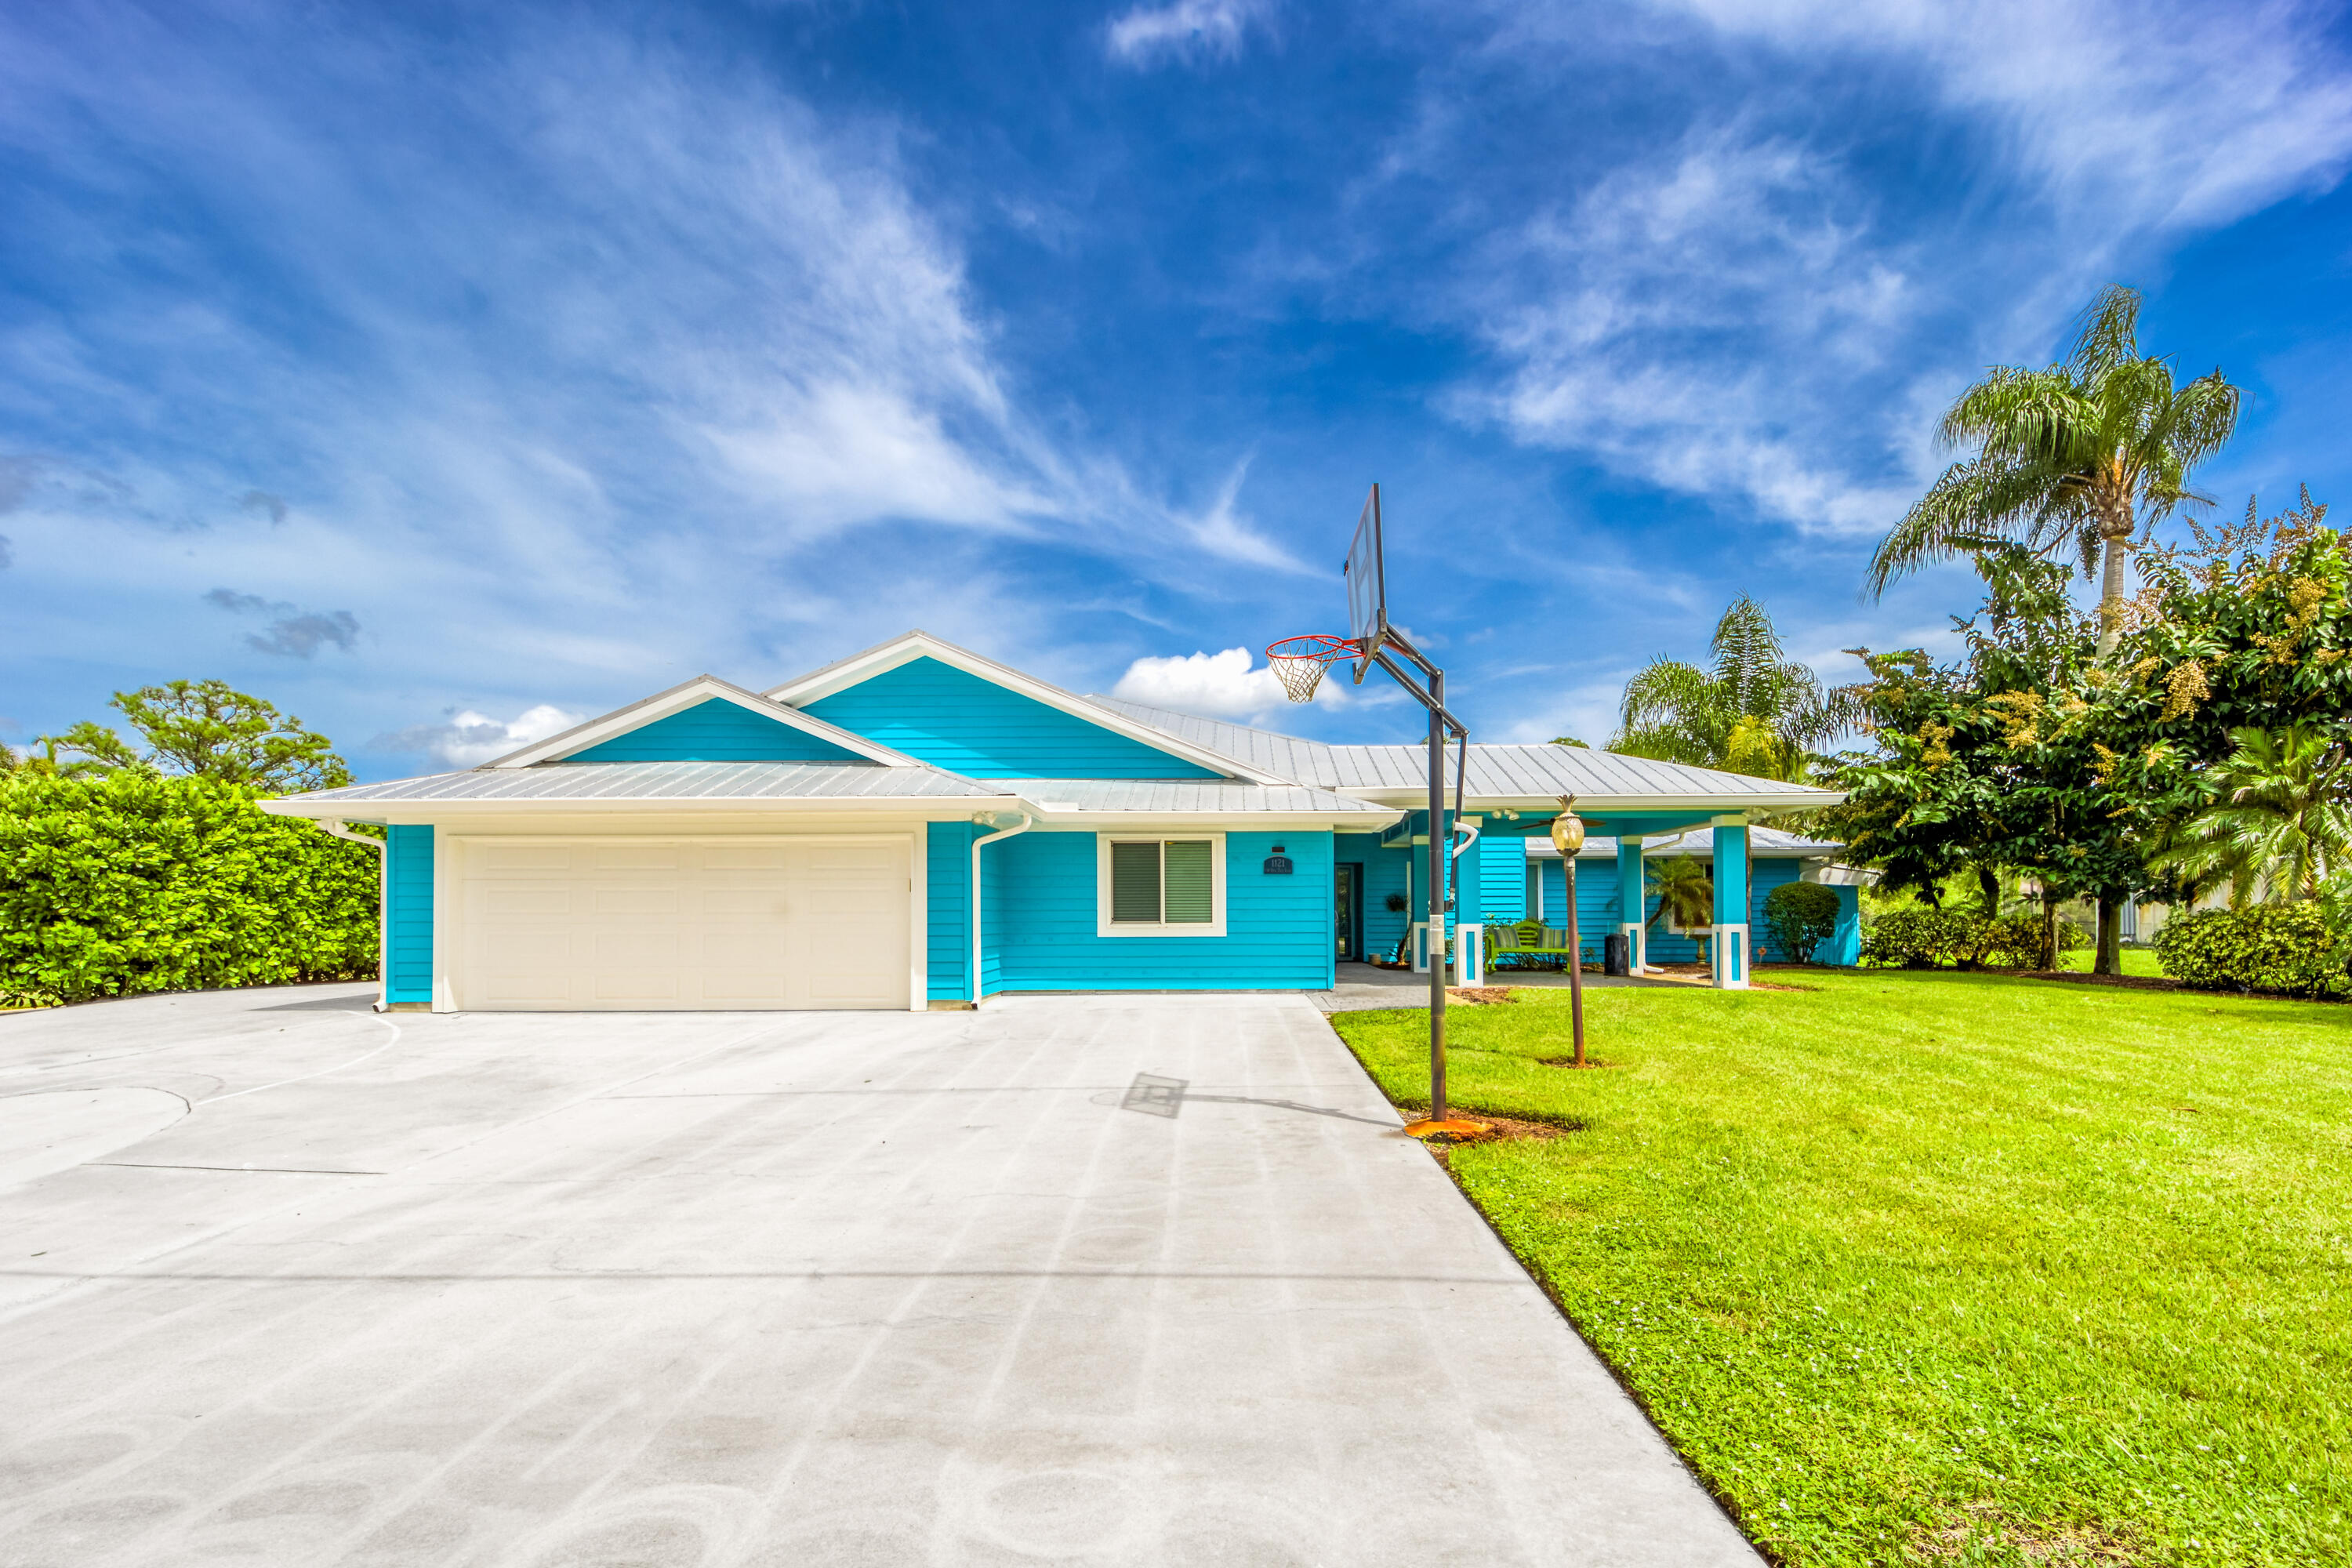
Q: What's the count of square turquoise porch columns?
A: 4